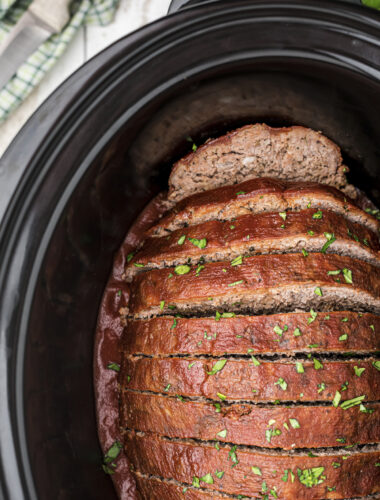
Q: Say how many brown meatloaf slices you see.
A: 9